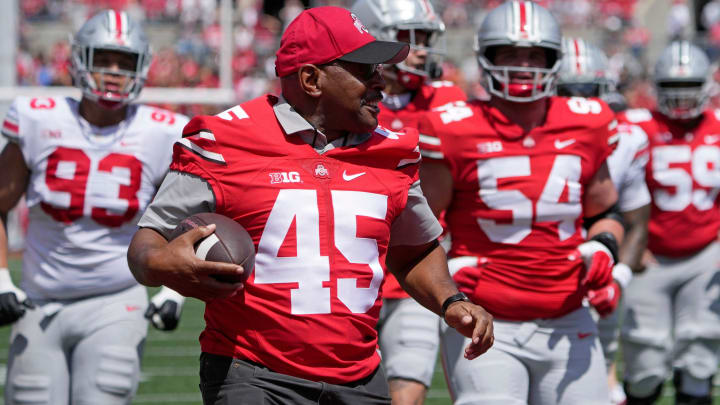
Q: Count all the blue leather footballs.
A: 0